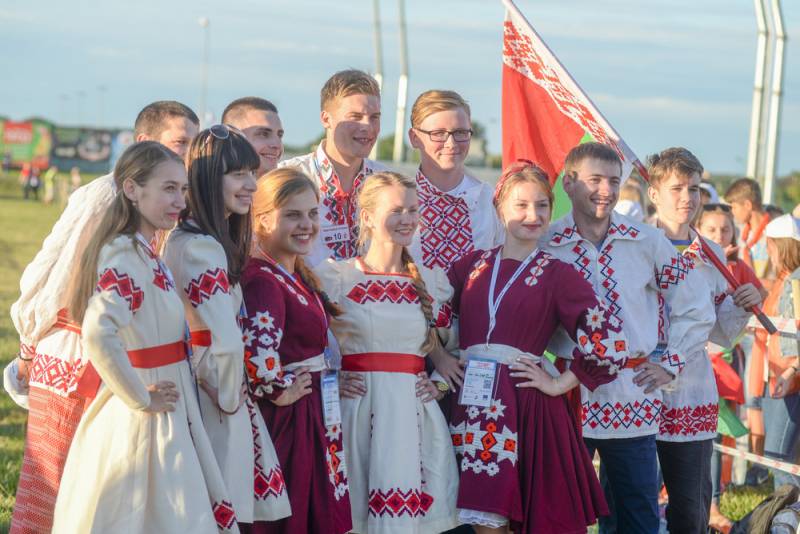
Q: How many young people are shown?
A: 11